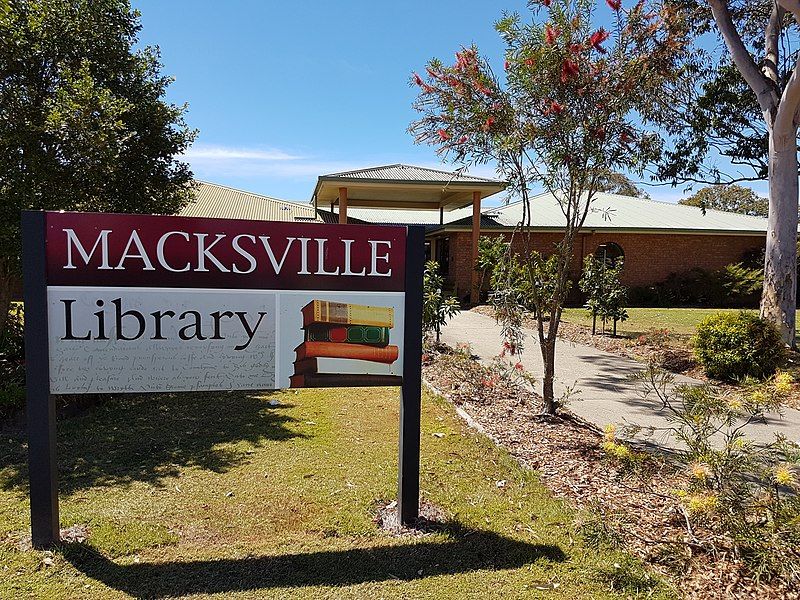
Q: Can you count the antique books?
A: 5